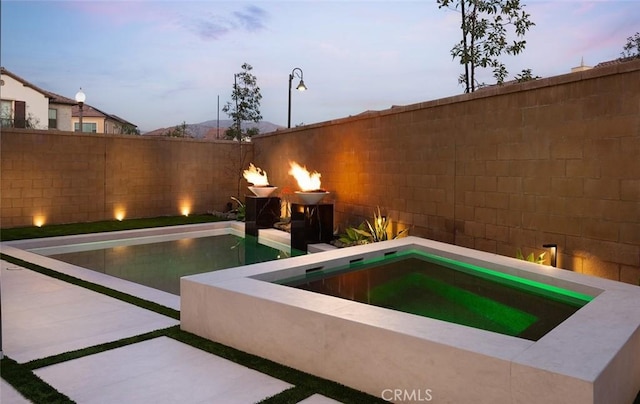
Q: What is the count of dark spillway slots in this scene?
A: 3